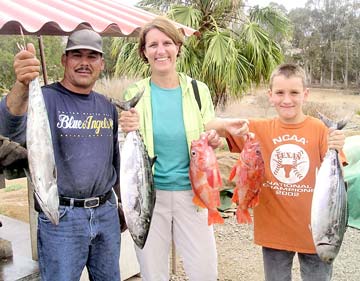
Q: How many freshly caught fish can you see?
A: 5